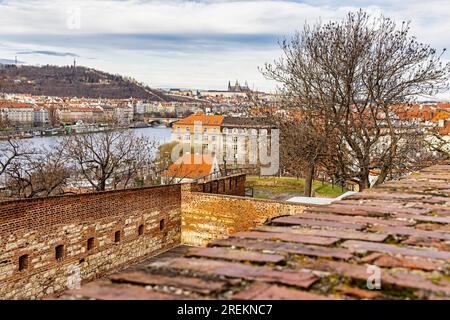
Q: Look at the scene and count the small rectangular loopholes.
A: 6